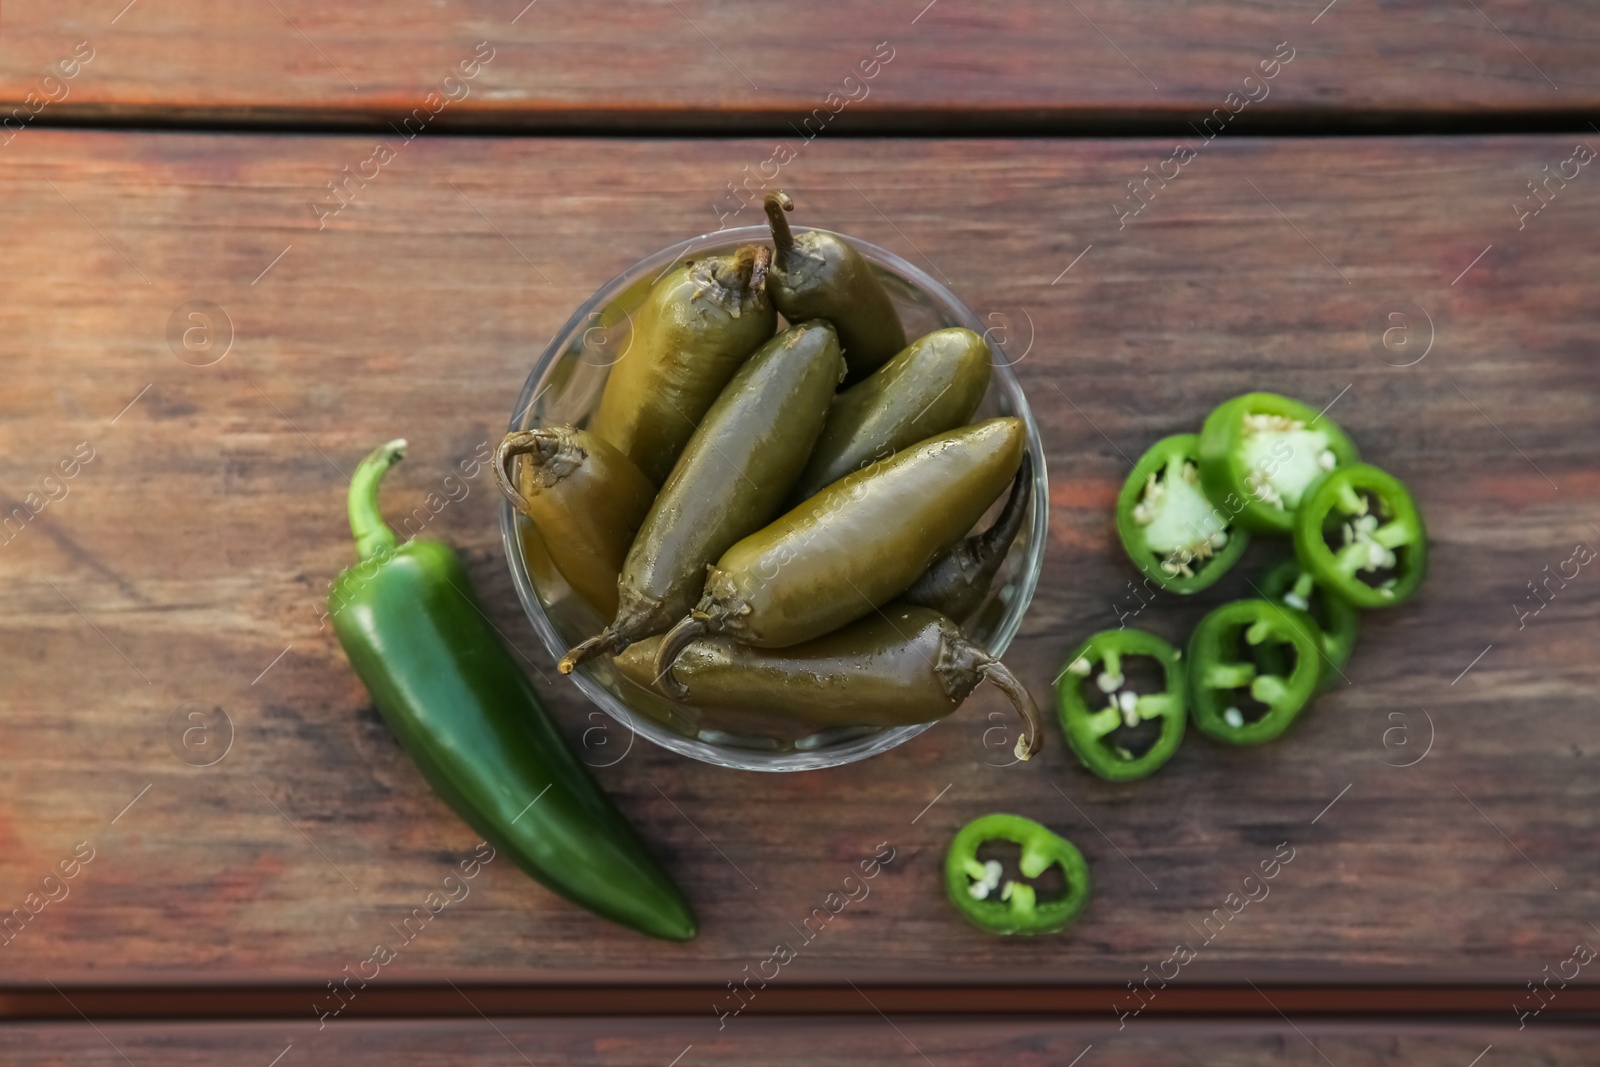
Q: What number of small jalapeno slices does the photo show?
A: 7